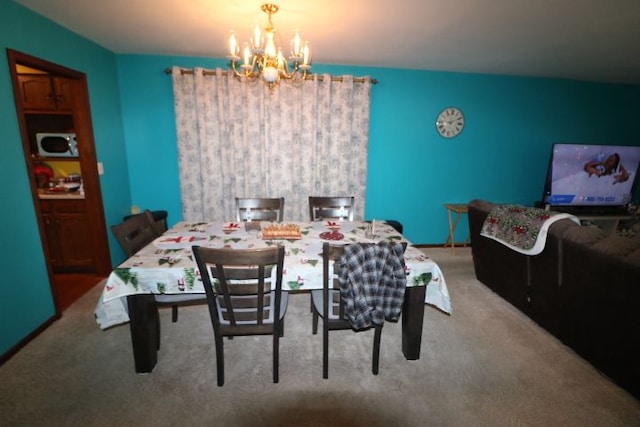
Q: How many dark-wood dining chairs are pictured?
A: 5